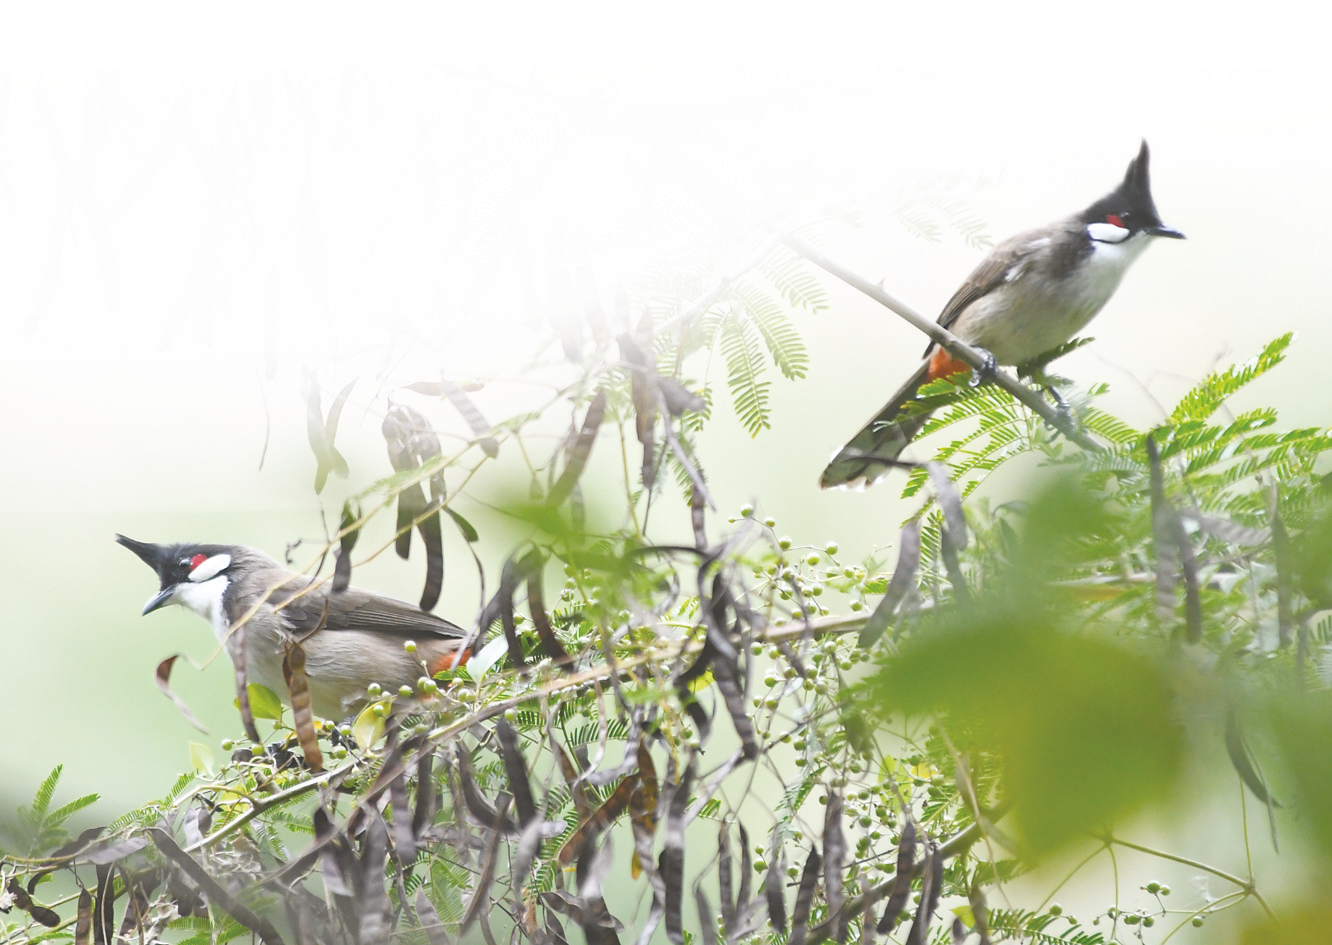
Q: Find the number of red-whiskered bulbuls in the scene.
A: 2